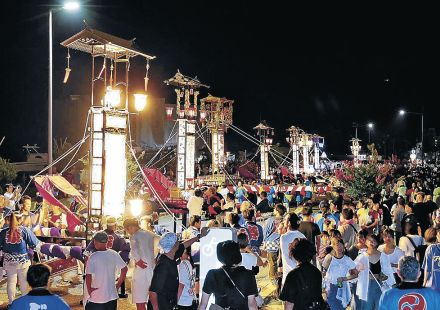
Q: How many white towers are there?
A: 8